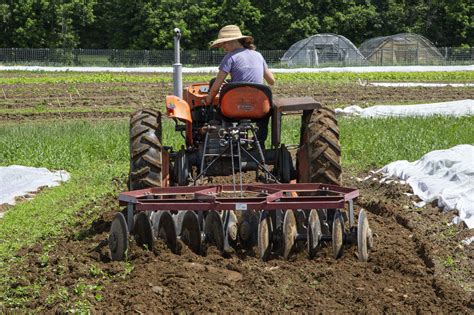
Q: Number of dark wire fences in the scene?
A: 1